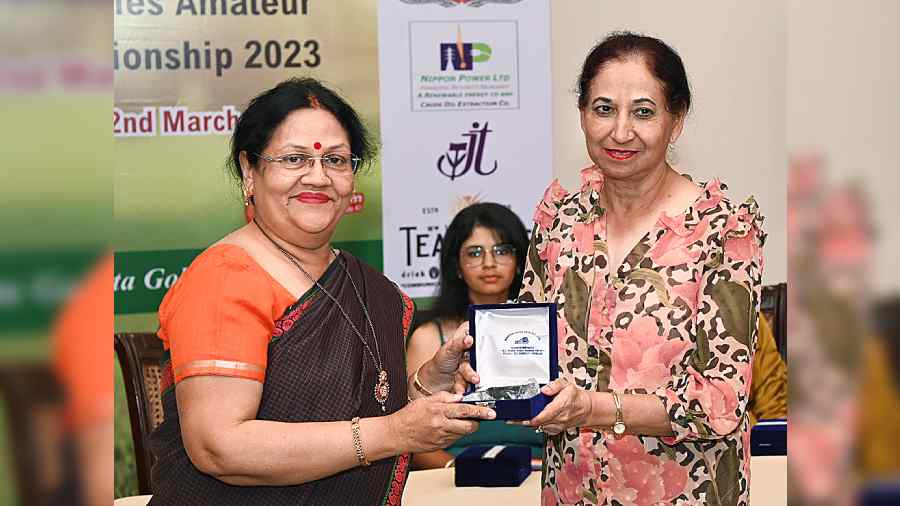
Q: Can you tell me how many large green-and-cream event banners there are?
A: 1